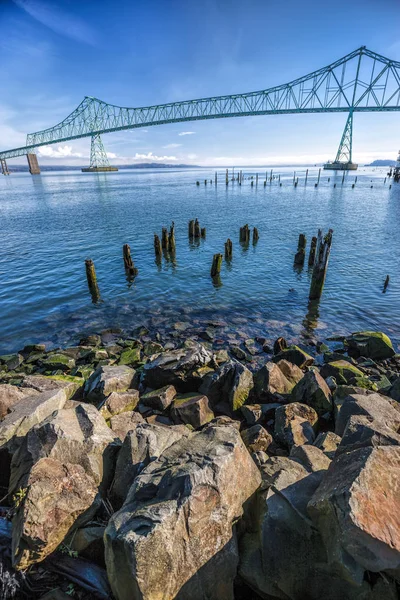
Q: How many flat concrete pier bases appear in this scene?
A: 2